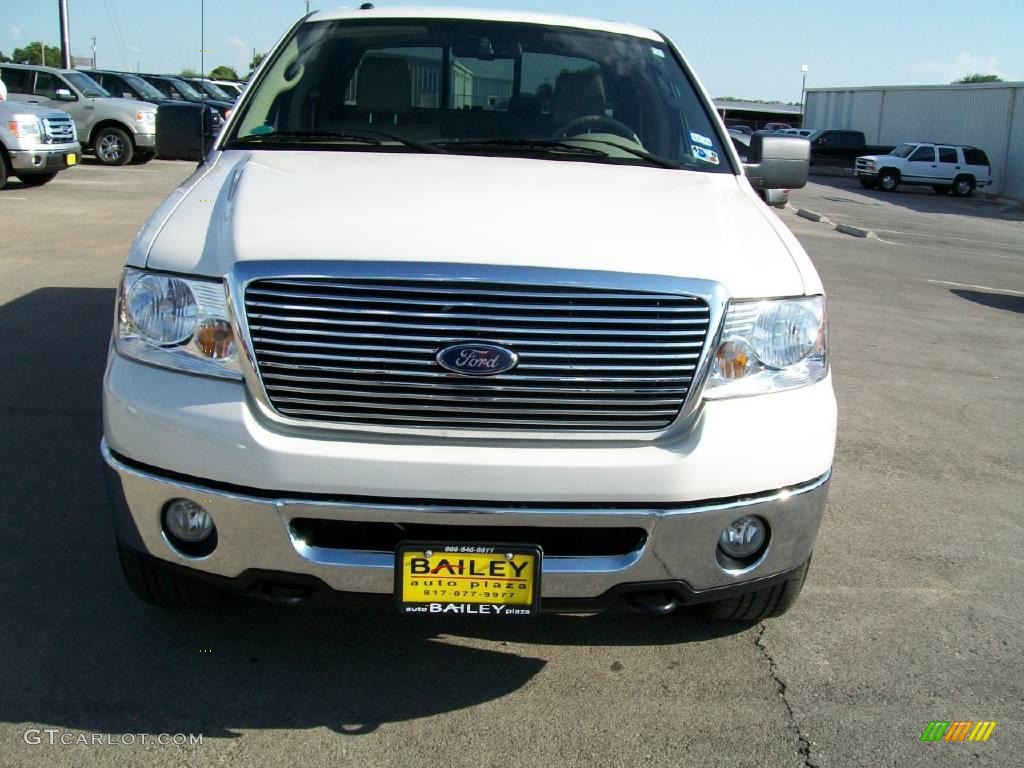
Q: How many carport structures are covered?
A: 1